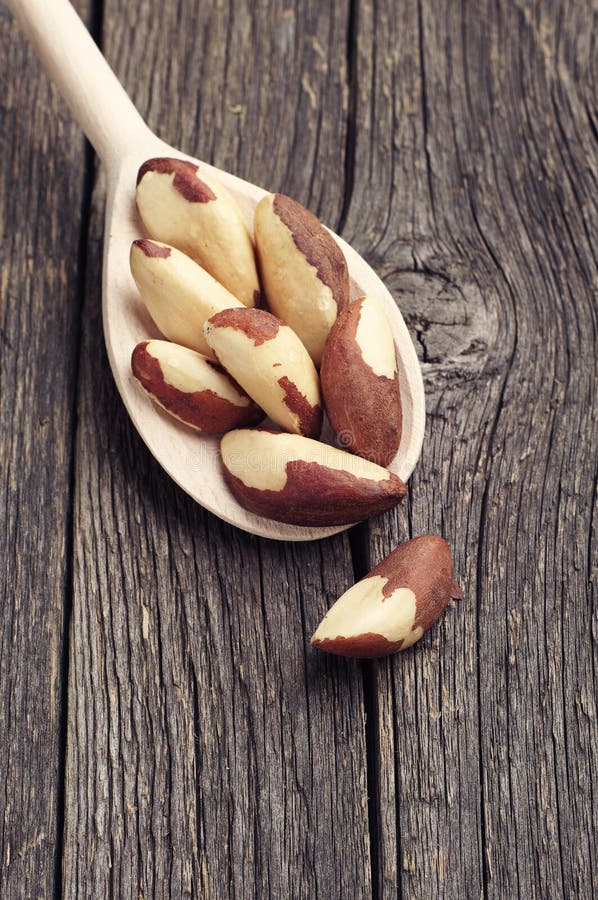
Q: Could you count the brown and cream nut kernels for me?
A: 8